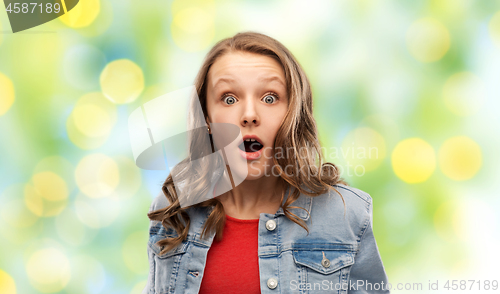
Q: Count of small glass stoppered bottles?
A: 0